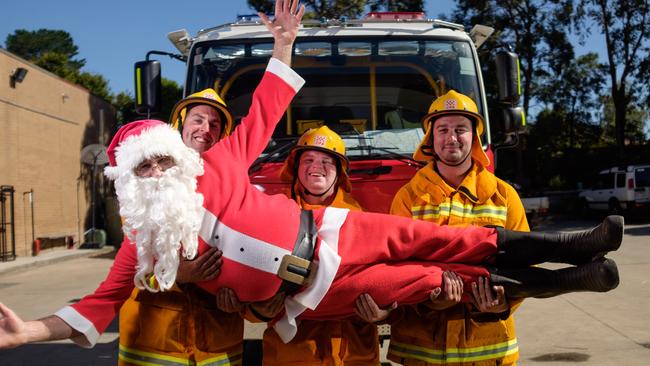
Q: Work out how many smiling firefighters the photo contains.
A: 3